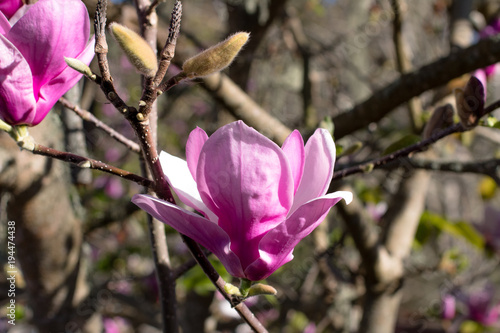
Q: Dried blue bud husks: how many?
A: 0